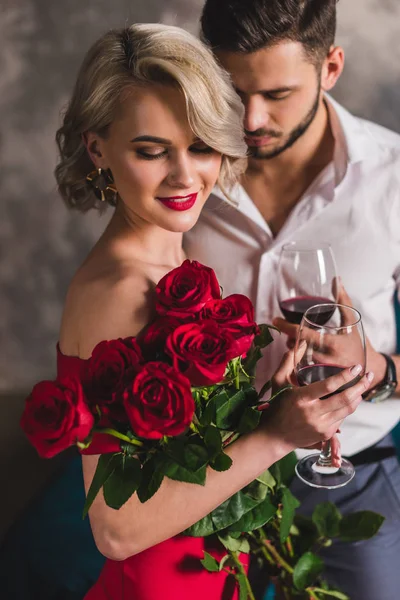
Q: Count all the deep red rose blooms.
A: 7